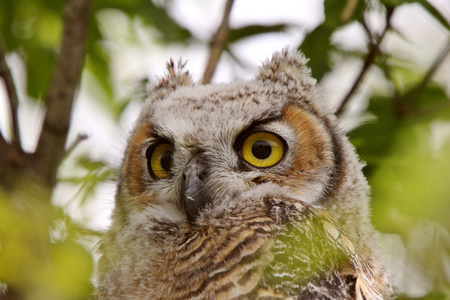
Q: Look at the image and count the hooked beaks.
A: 1